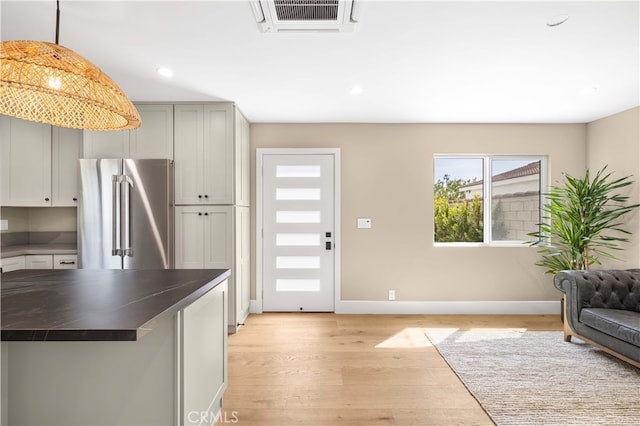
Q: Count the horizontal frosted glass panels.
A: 6